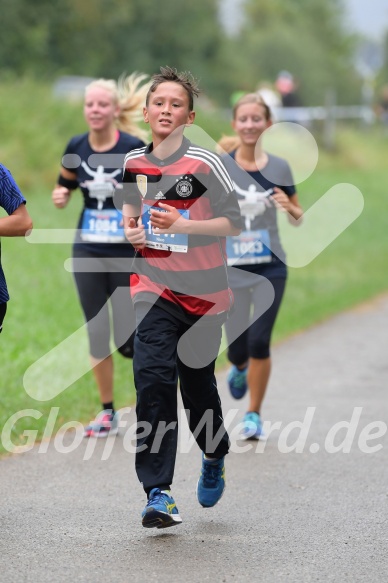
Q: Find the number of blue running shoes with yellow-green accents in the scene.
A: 2